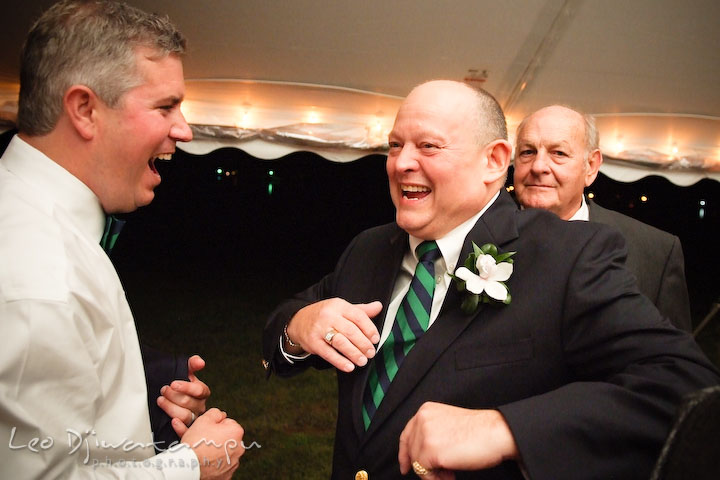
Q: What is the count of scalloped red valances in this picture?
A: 0